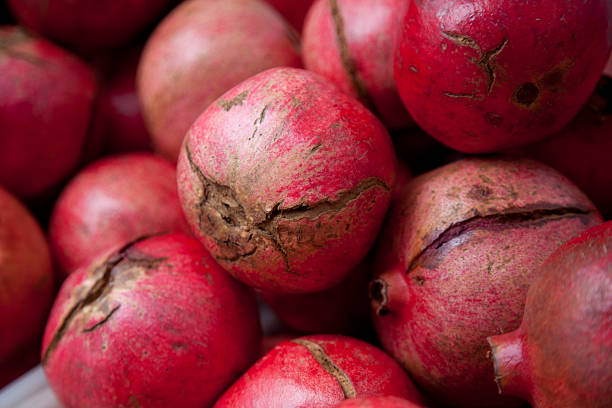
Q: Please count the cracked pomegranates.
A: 6